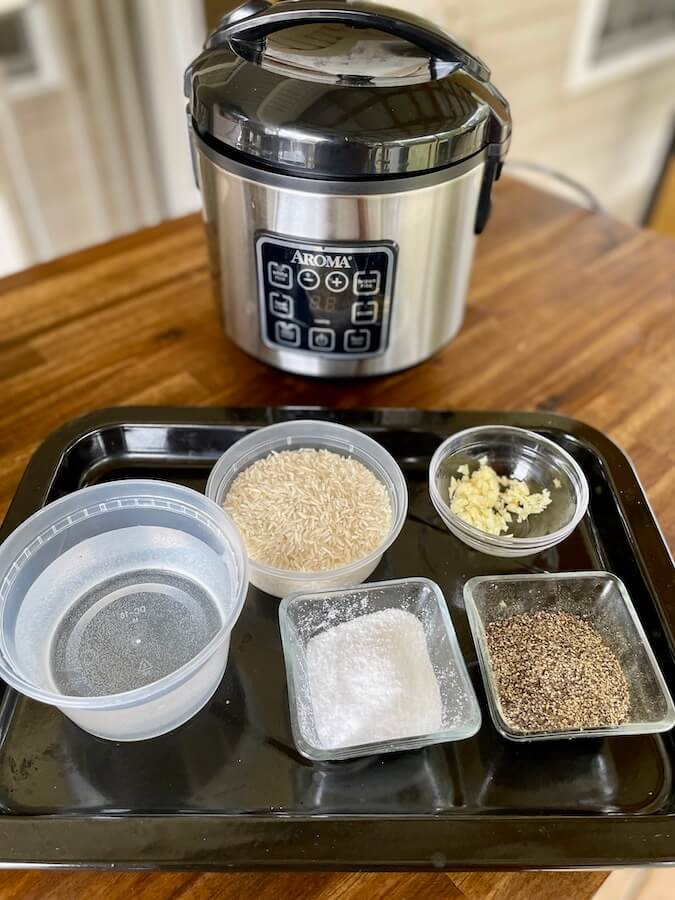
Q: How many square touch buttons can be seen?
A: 7